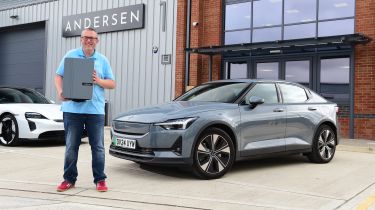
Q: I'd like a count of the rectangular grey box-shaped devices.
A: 1